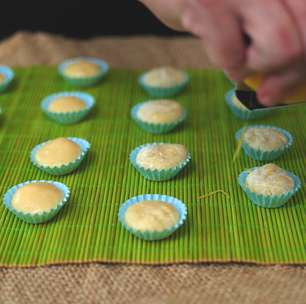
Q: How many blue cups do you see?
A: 12